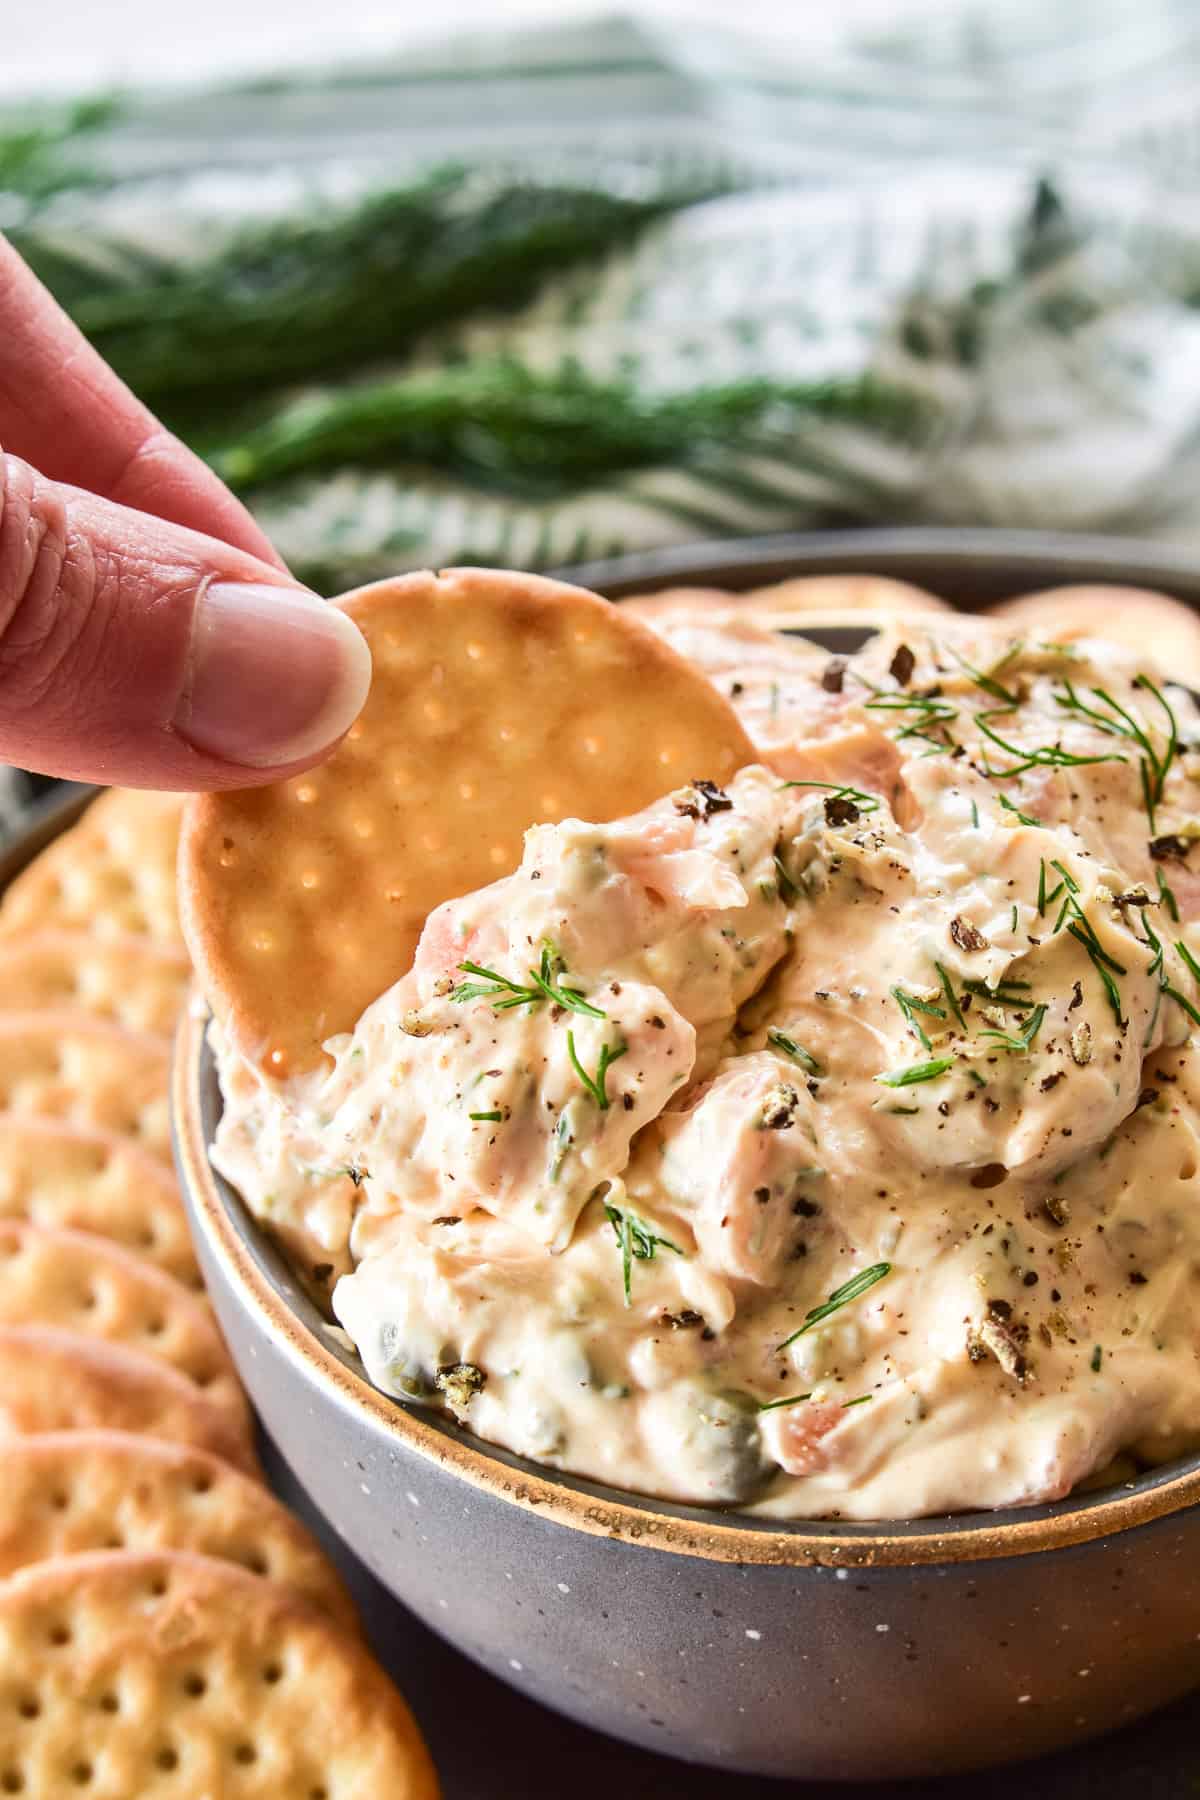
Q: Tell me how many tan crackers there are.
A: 12